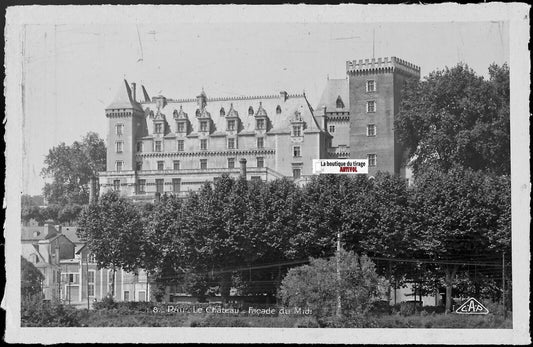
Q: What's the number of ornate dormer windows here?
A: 6